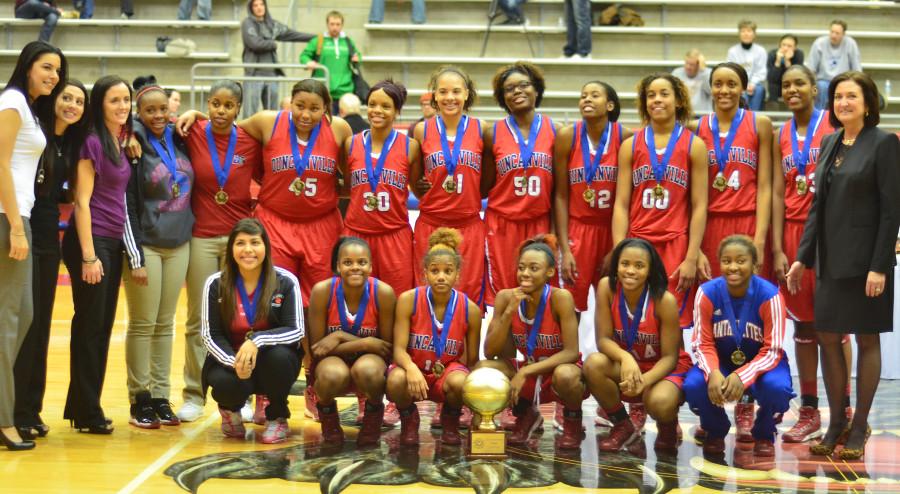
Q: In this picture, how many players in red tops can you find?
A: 12